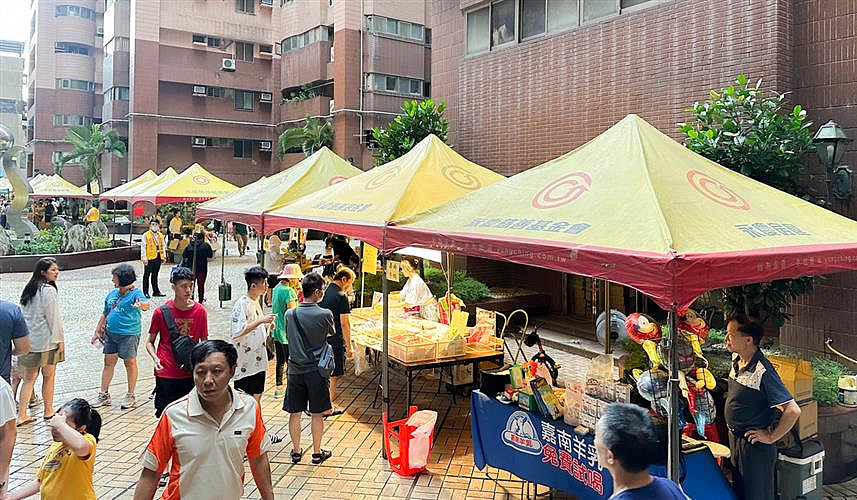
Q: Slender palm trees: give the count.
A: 2